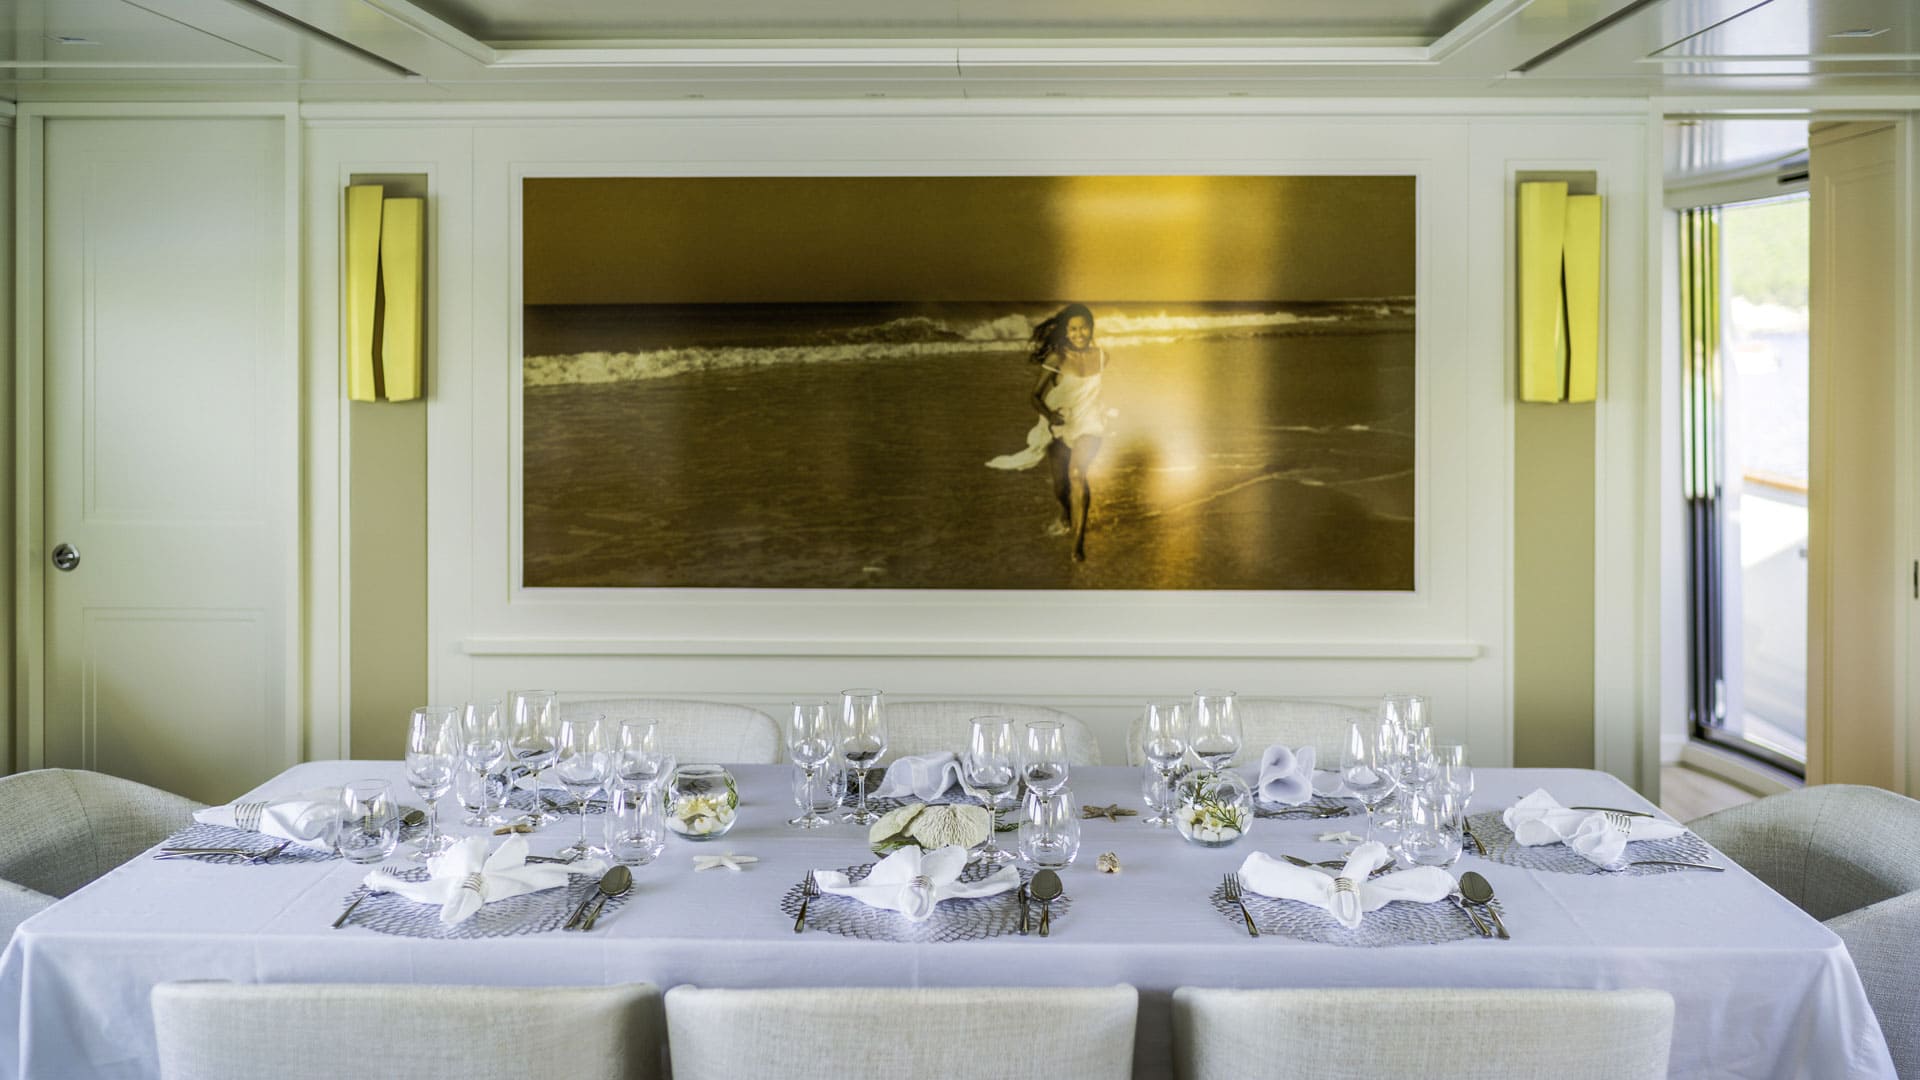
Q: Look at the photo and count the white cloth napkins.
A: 8